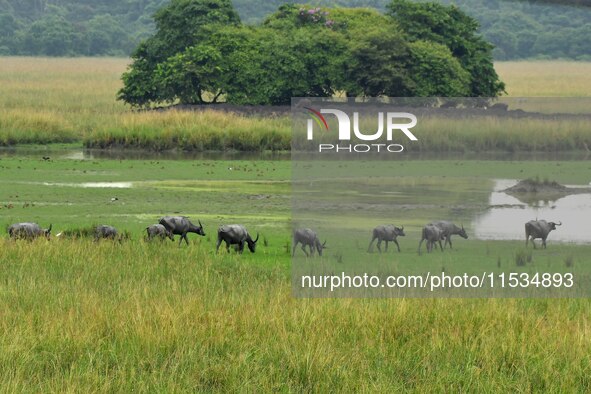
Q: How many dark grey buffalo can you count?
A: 10